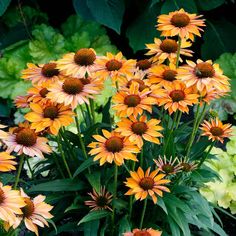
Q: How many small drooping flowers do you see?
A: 3